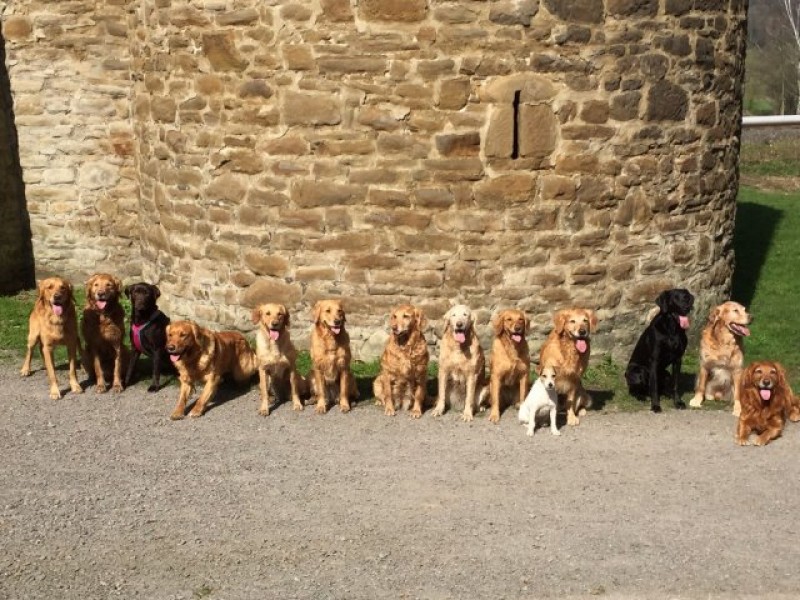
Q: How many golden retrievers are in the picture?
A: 11